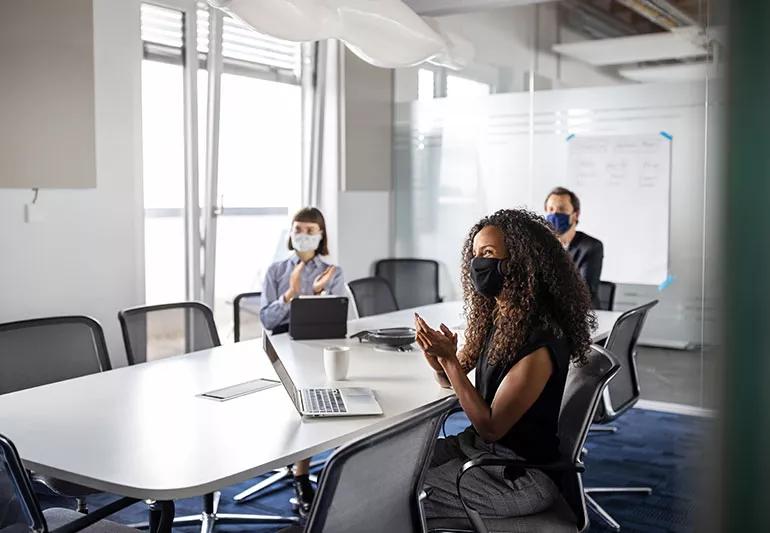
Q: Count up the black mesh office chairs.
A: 10